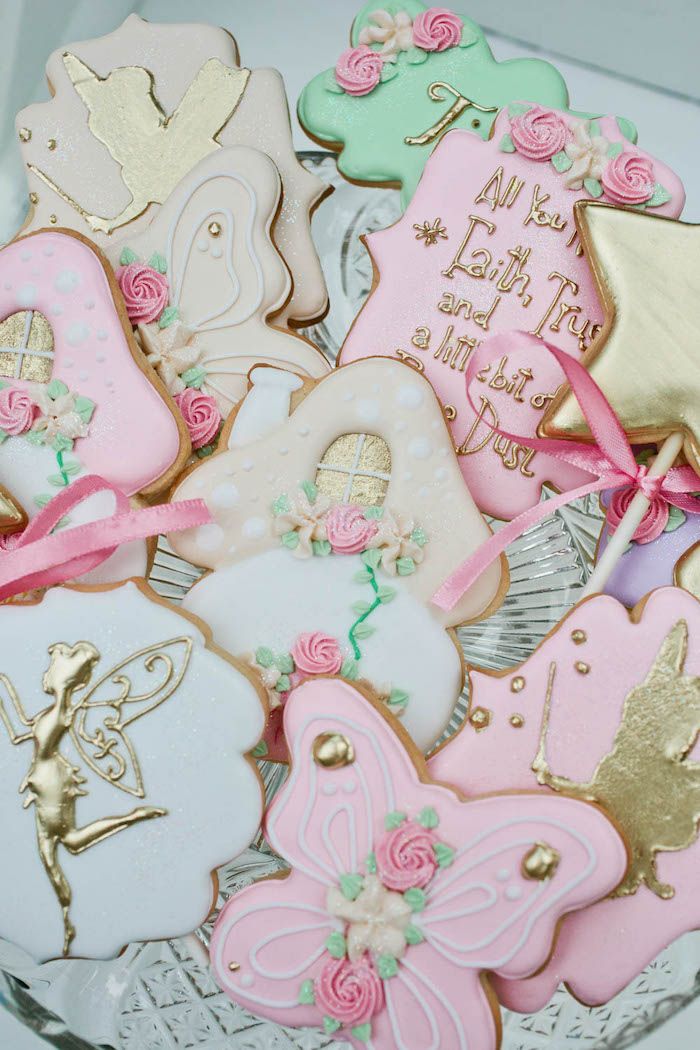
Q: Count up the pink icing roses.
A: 12